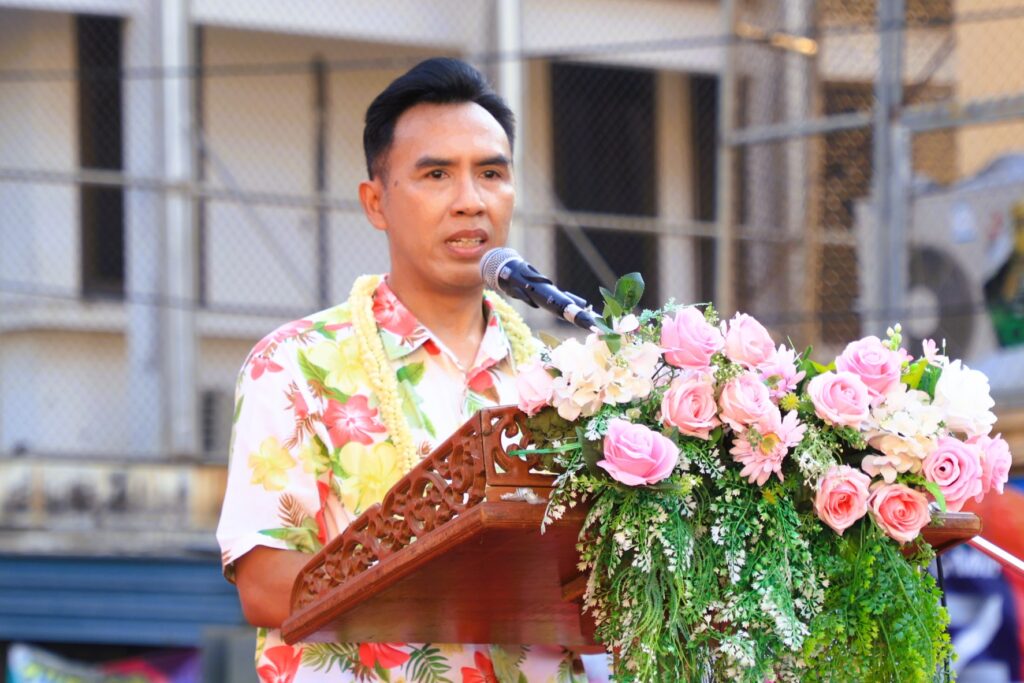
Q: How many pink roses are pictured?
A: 12